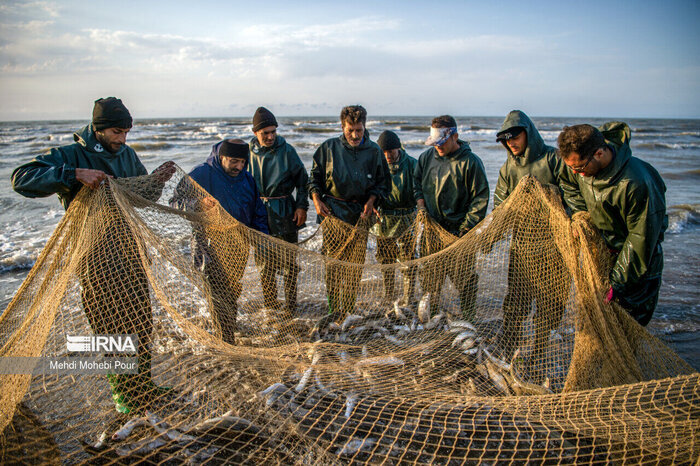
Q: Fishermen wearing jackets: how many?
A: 8